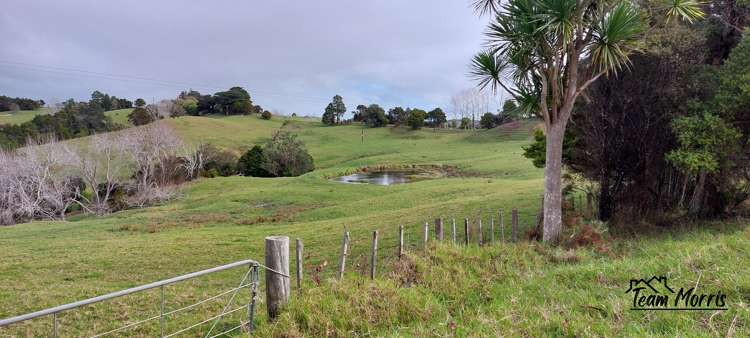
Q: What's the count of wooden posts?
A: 13